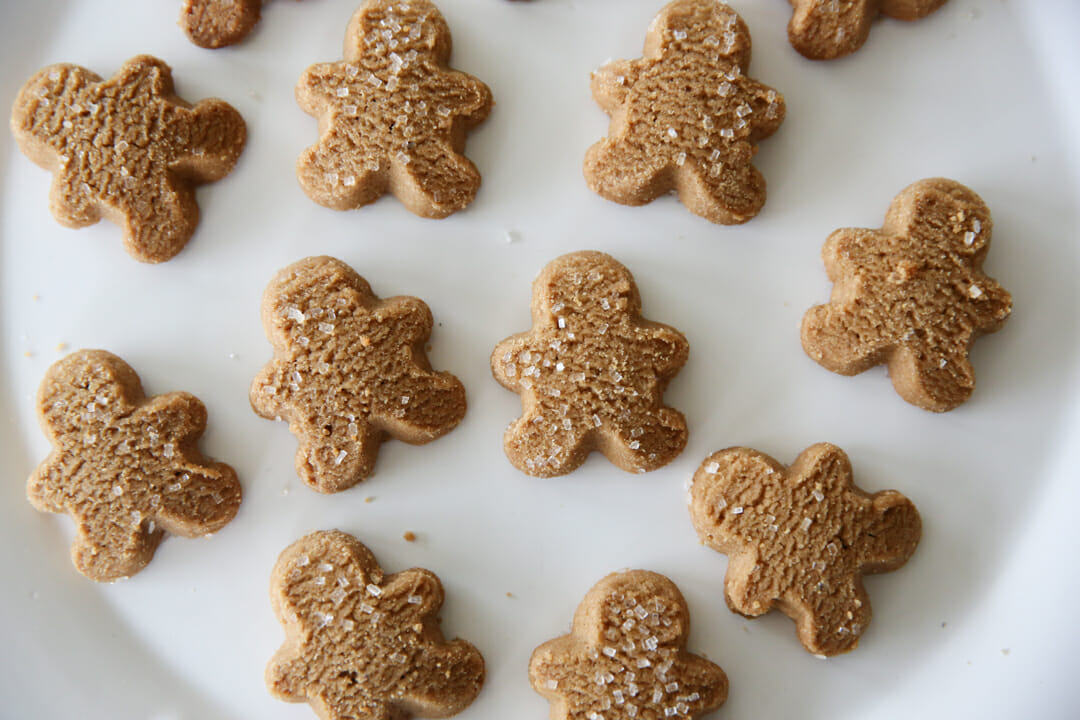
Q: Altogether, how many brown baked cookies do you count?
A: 12